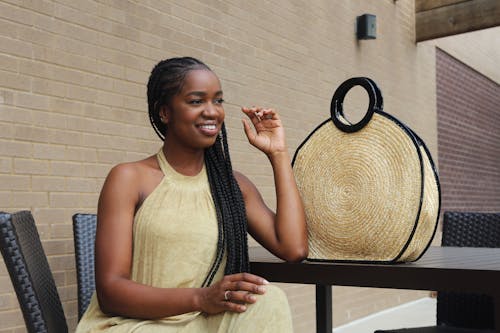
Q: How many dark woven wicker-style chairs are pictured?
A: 3